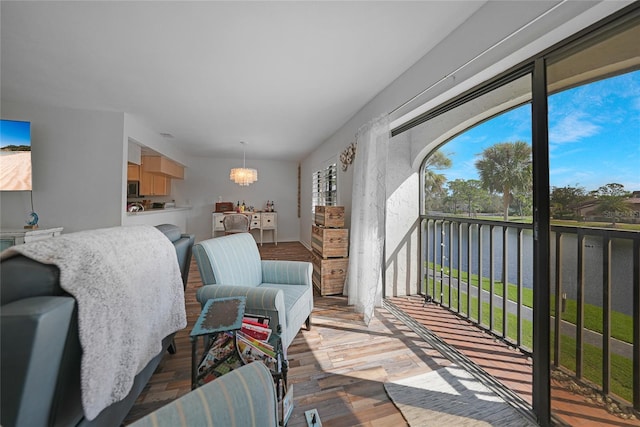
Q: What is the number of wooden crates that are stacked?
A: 3